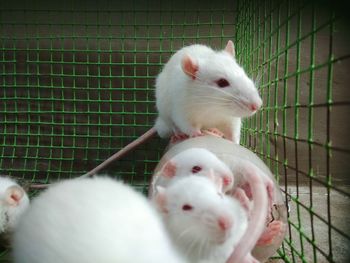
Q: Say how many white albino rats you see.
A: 5